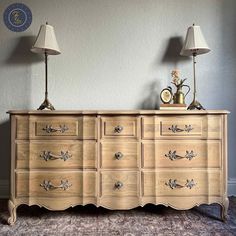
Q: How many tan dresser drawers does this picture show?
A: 9